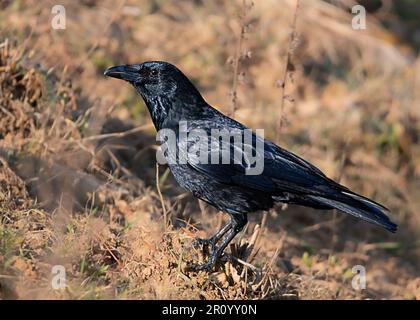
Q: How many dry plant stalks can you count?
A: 2